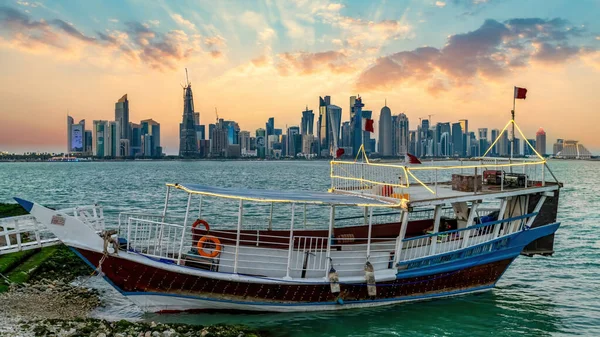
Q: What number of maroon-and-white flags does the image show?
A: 4